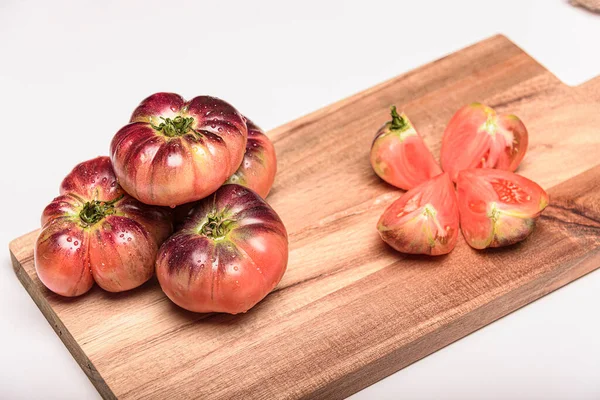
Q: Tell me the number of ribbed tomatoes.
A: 4